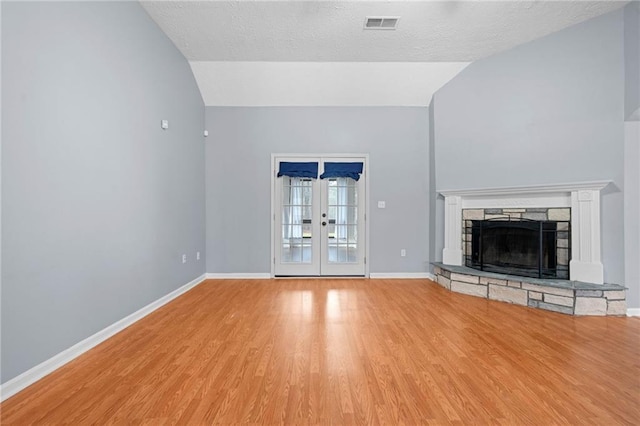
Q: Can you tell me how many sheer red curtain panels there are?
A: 0